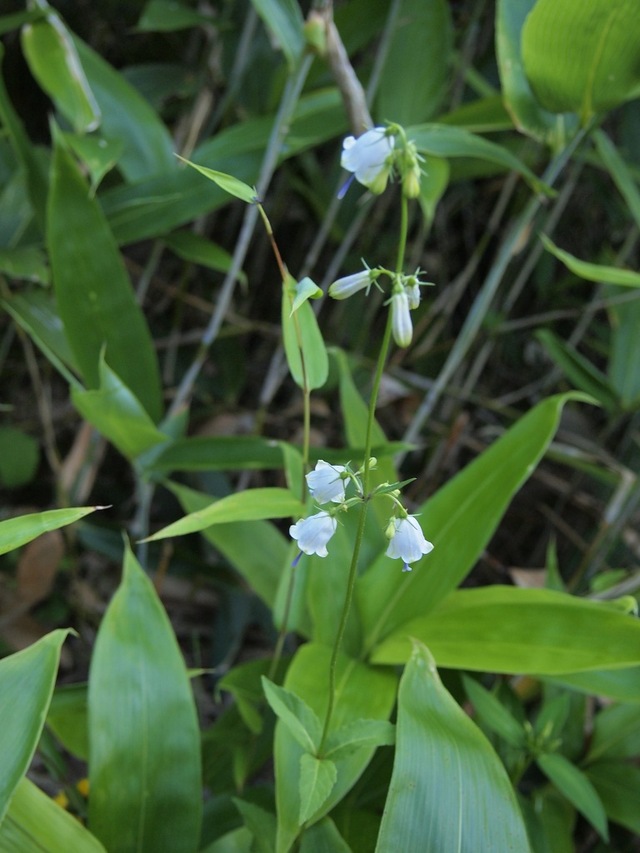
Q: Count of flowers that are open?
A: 4